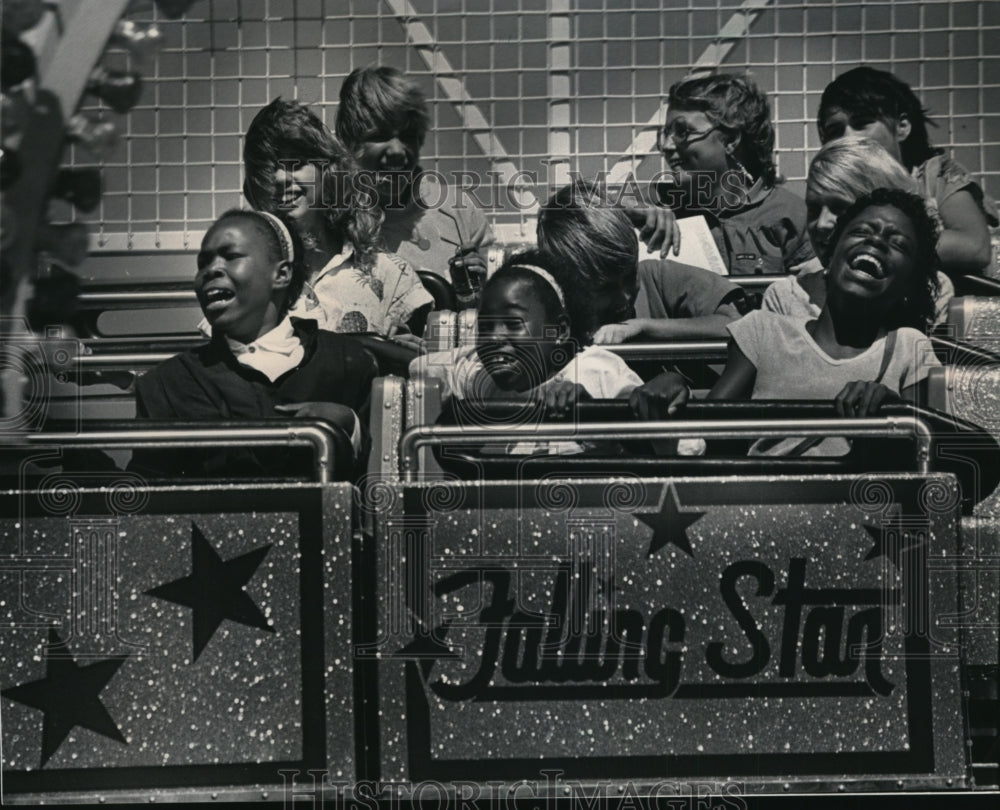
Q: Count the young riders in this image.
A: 9